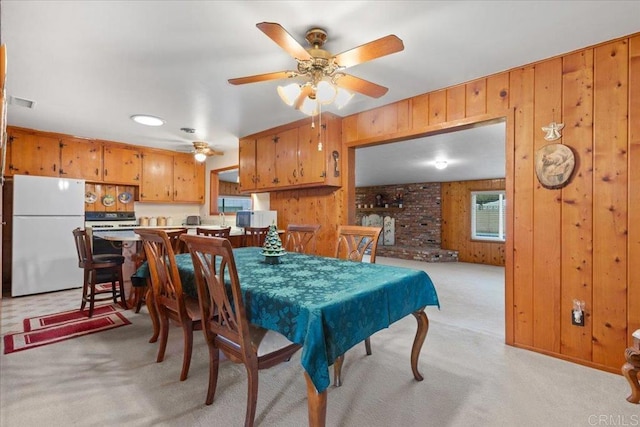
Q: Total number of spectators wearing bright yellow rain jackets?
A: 0